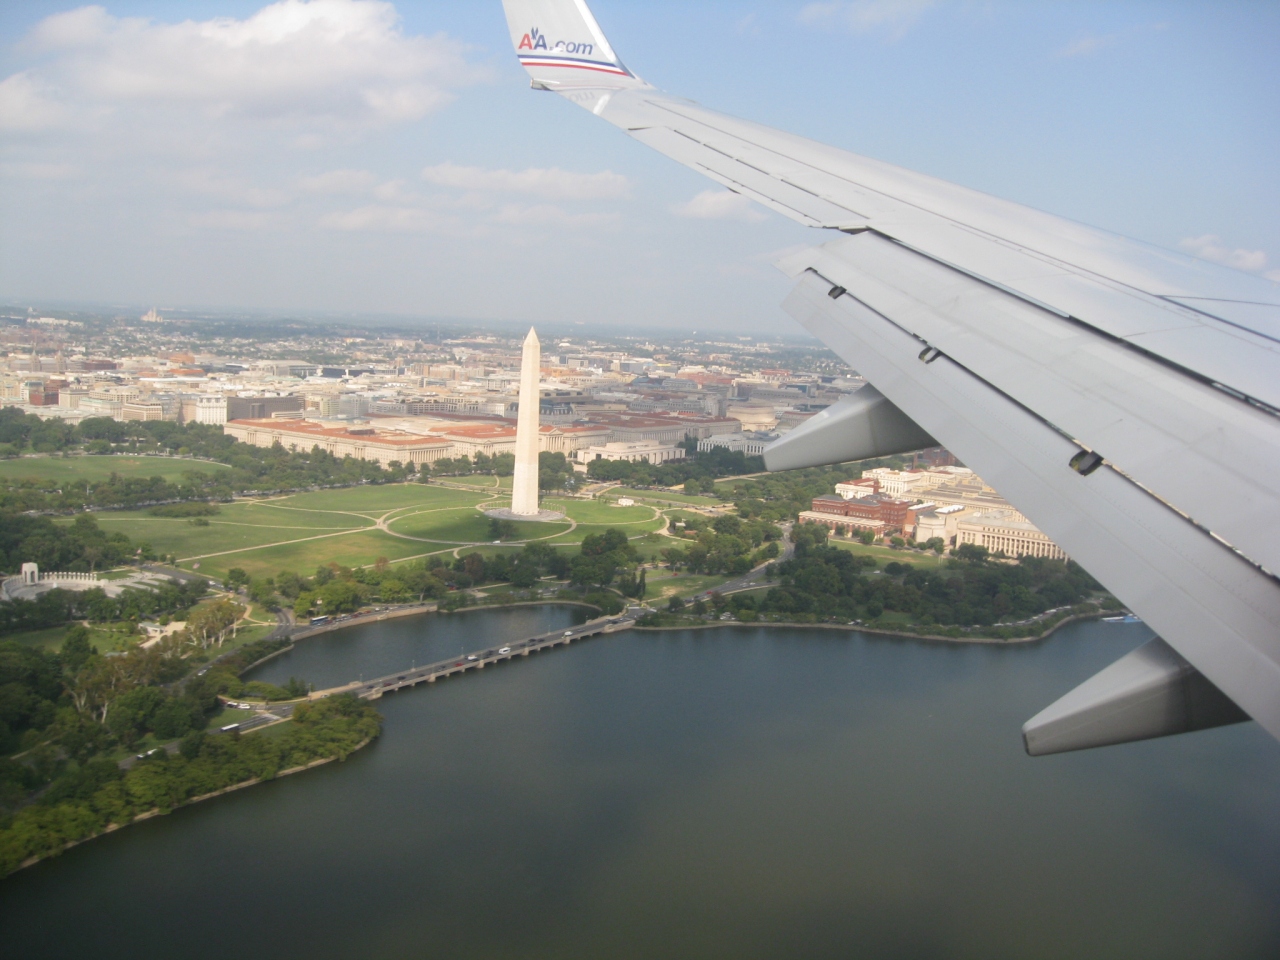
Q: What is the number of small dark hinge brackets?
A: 3